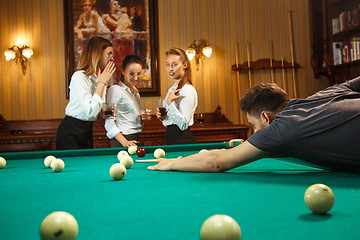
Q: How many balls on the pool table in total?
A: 13